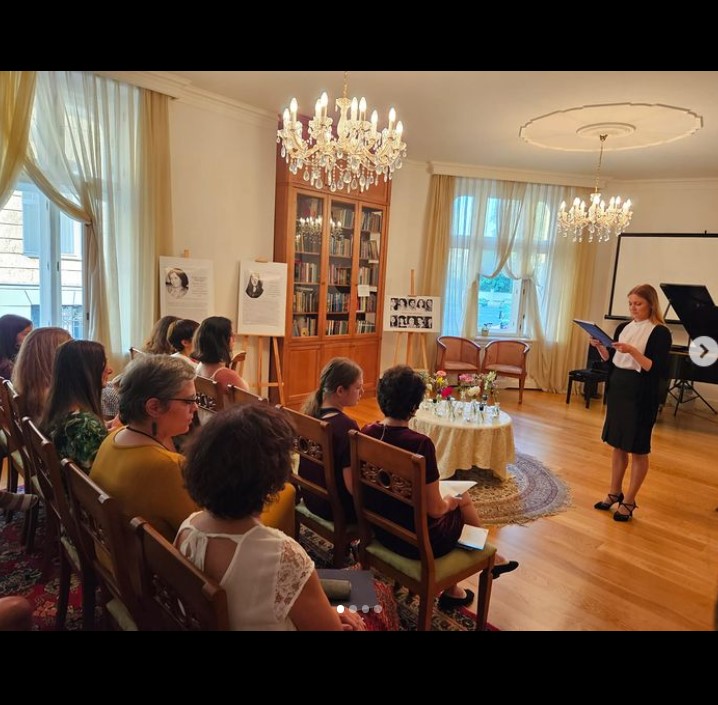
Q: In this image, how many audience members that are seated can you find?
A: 10